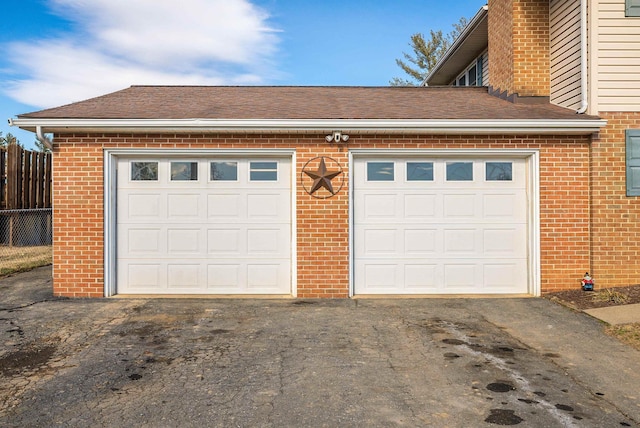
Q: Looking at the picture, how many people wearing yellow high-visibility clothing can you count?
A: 0